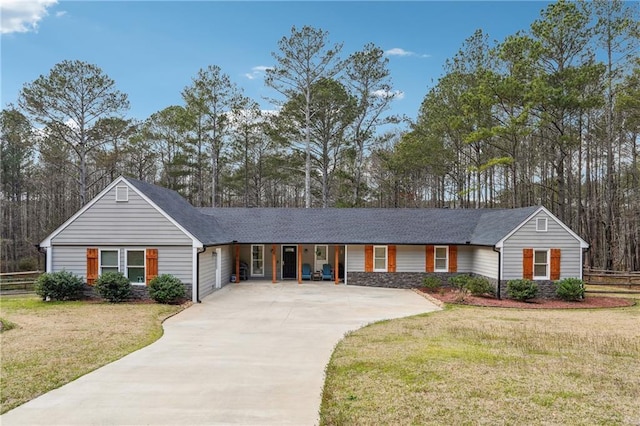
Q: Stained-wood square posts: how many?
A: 4